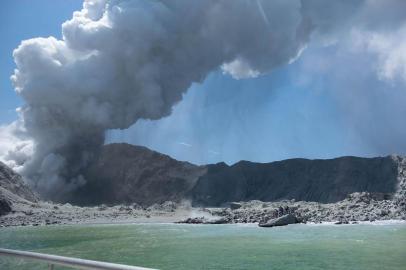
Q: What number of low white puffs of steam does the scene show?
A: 1